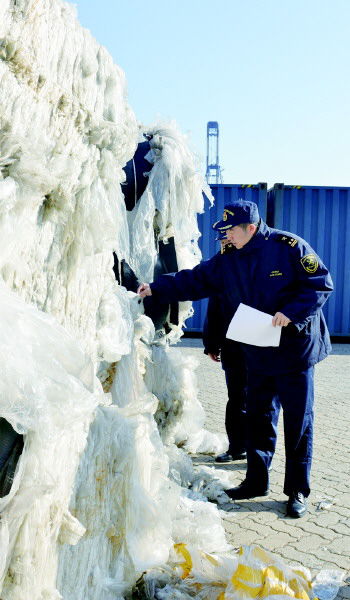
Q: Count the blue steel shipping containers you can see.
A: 2